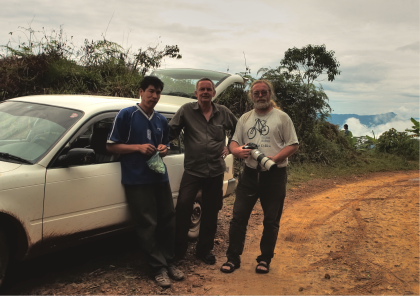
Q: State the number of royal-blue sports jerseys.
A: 1